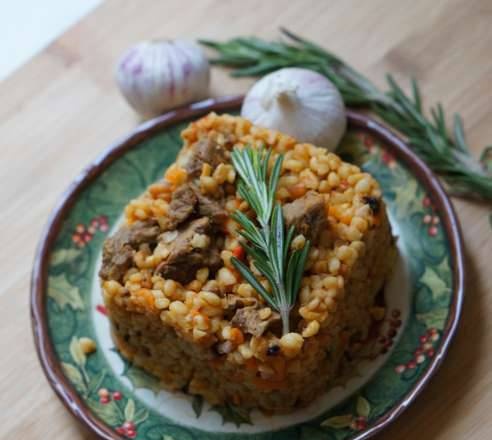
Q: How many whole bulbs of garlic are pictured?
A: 2